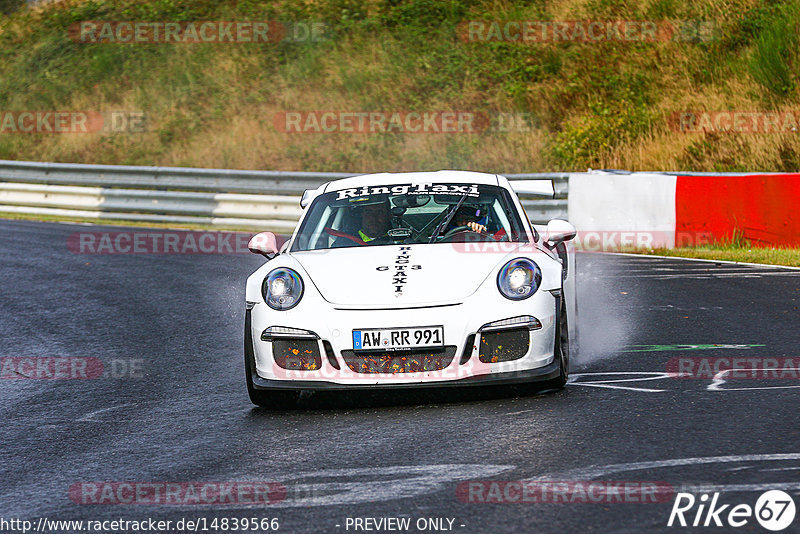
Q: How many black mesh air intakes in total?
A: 3